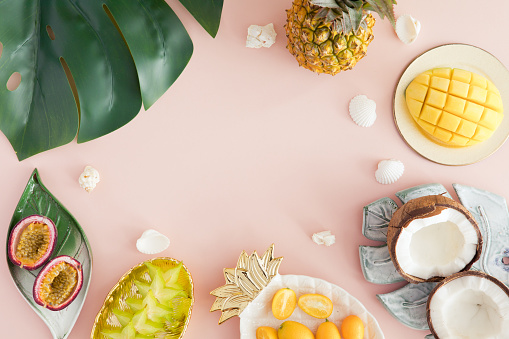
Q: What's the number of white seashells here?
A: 7